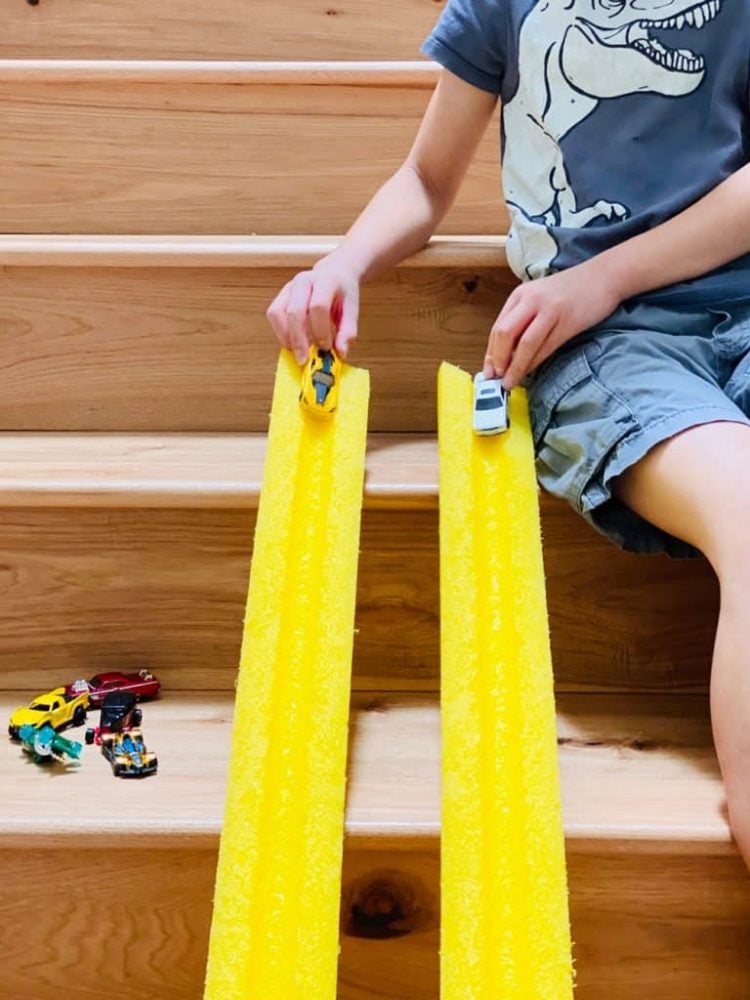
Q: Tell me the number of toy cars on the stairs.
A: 5